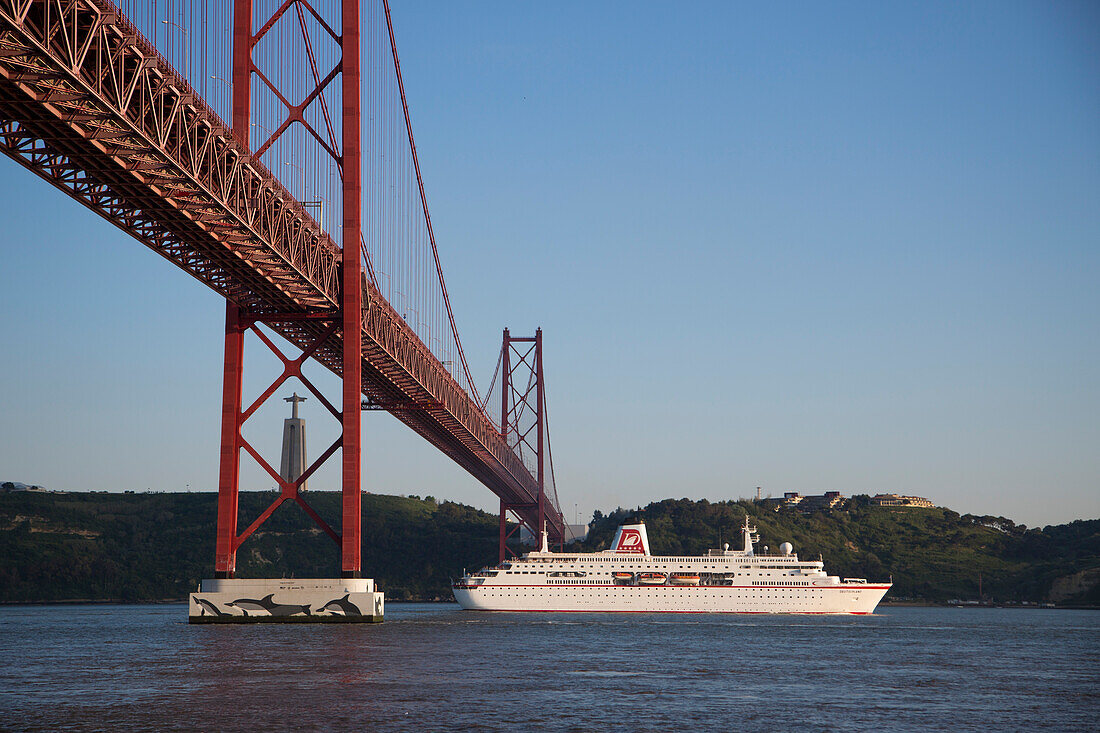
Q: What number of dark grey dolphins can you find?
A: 3